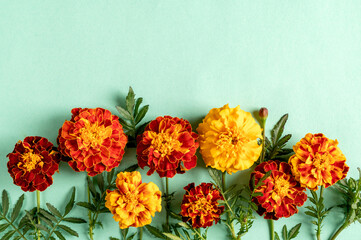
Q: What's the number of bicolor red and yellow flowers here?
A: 7